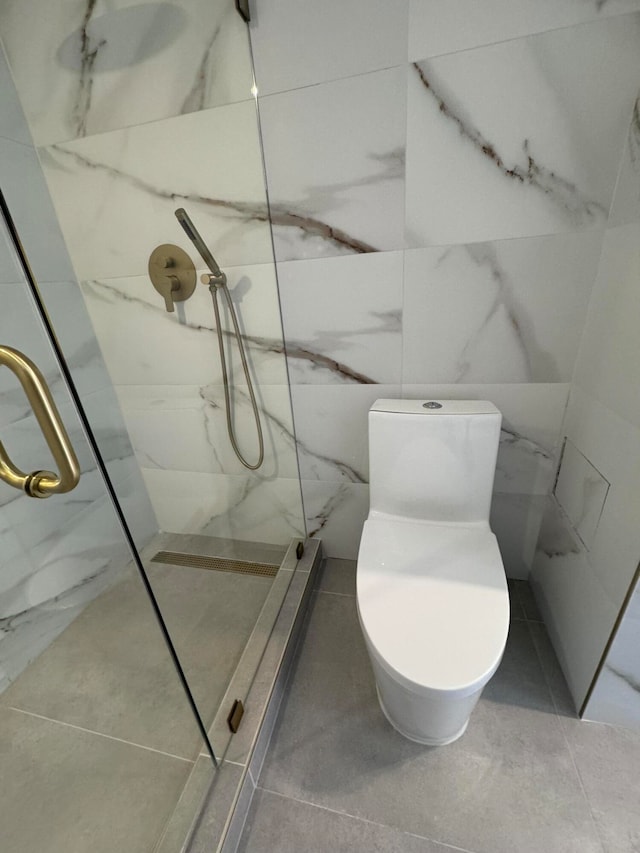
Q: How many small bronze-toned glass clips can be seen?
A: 3